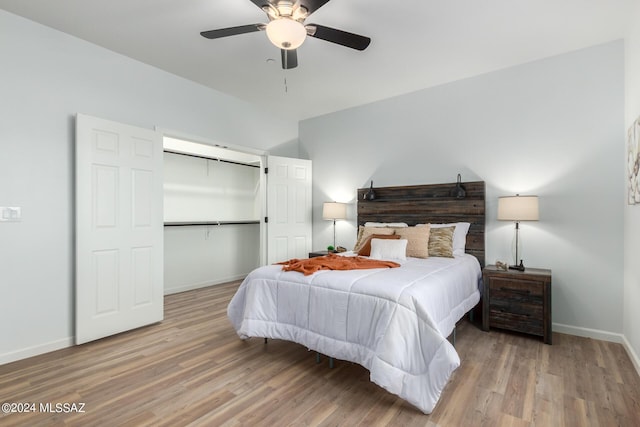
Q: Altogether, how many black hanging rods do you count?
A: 2